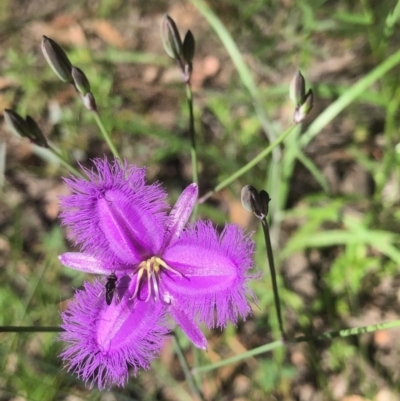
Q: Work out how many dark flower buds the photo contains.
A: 10